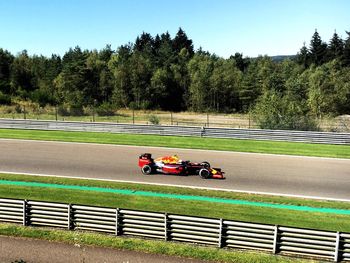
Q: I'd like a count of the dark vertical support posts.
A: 7